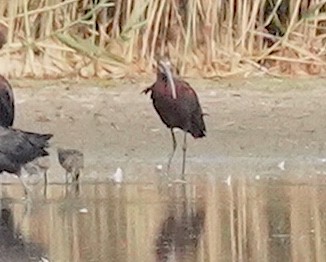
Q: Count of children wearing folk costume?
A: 0